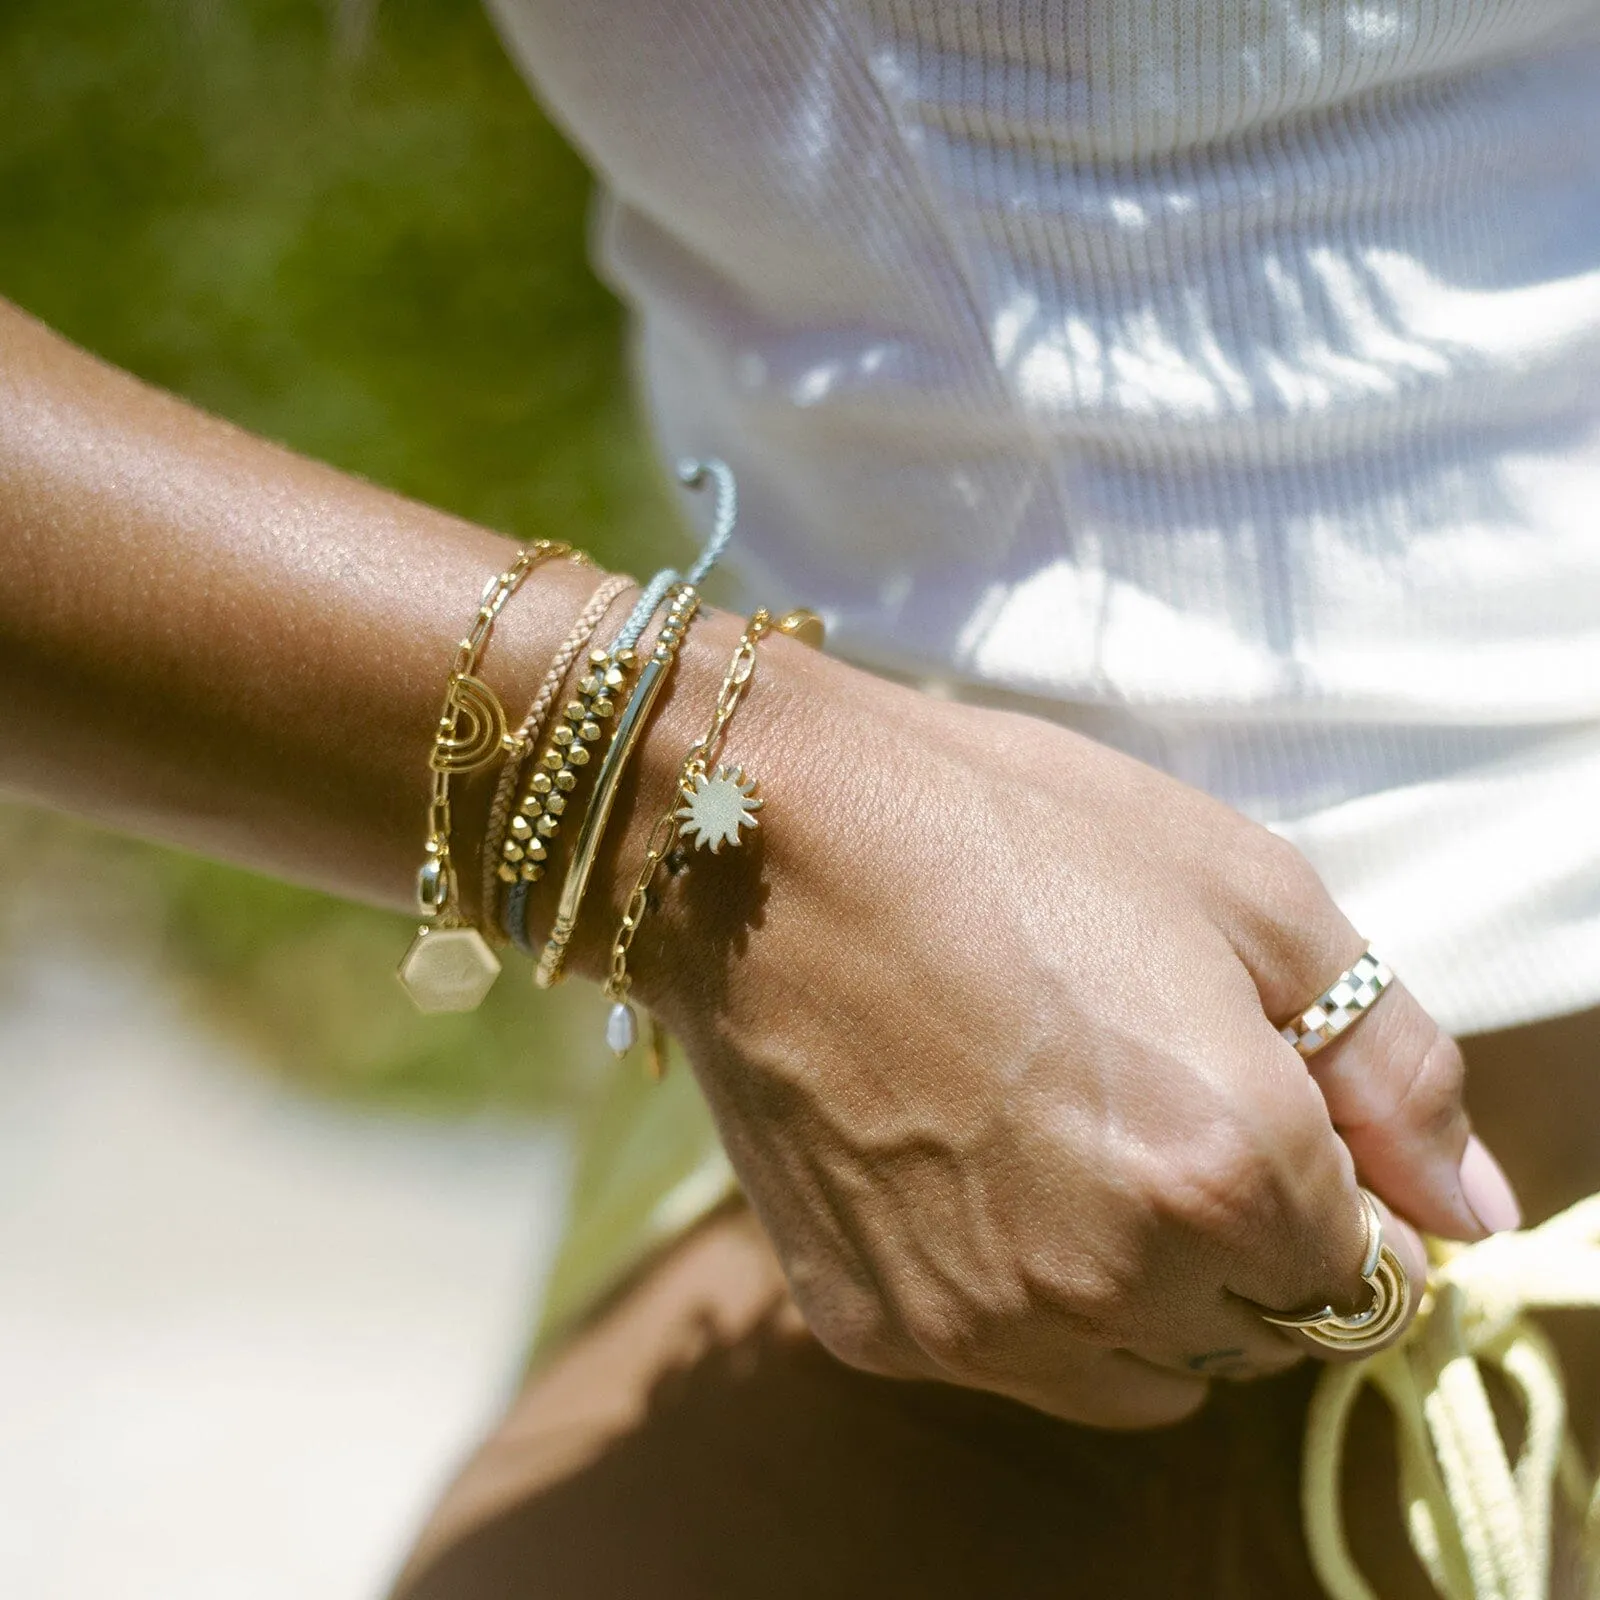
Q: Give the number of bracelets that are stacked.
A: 5